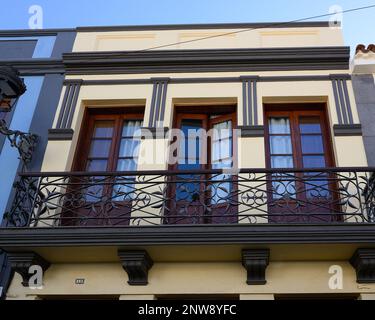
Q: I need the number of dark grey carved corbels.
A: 4